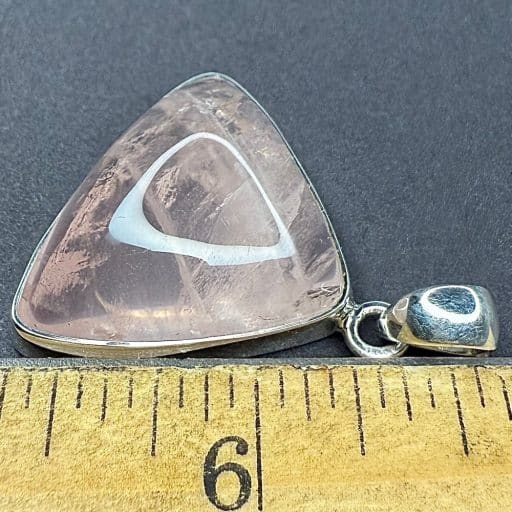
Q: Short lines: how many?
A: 10